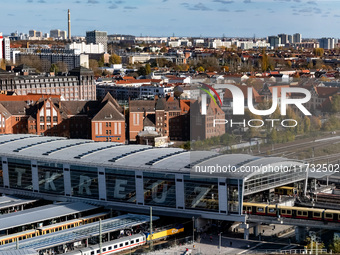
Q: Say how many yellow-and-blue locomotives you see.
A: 1